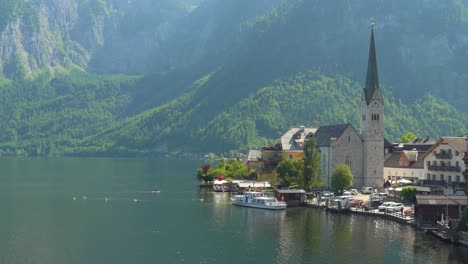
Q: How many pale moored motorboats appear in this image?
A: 1